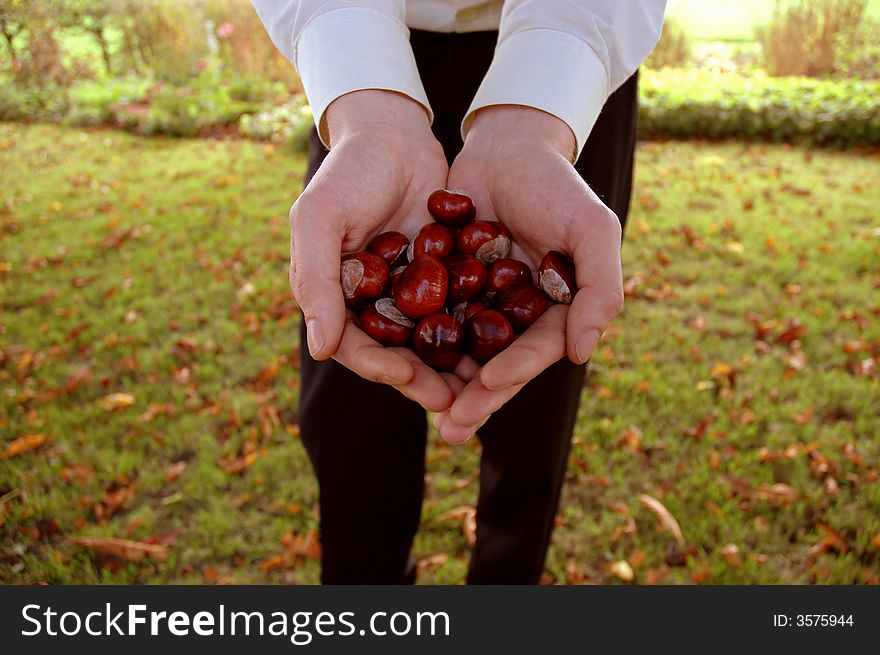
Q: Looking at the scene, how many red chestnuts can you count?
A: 15